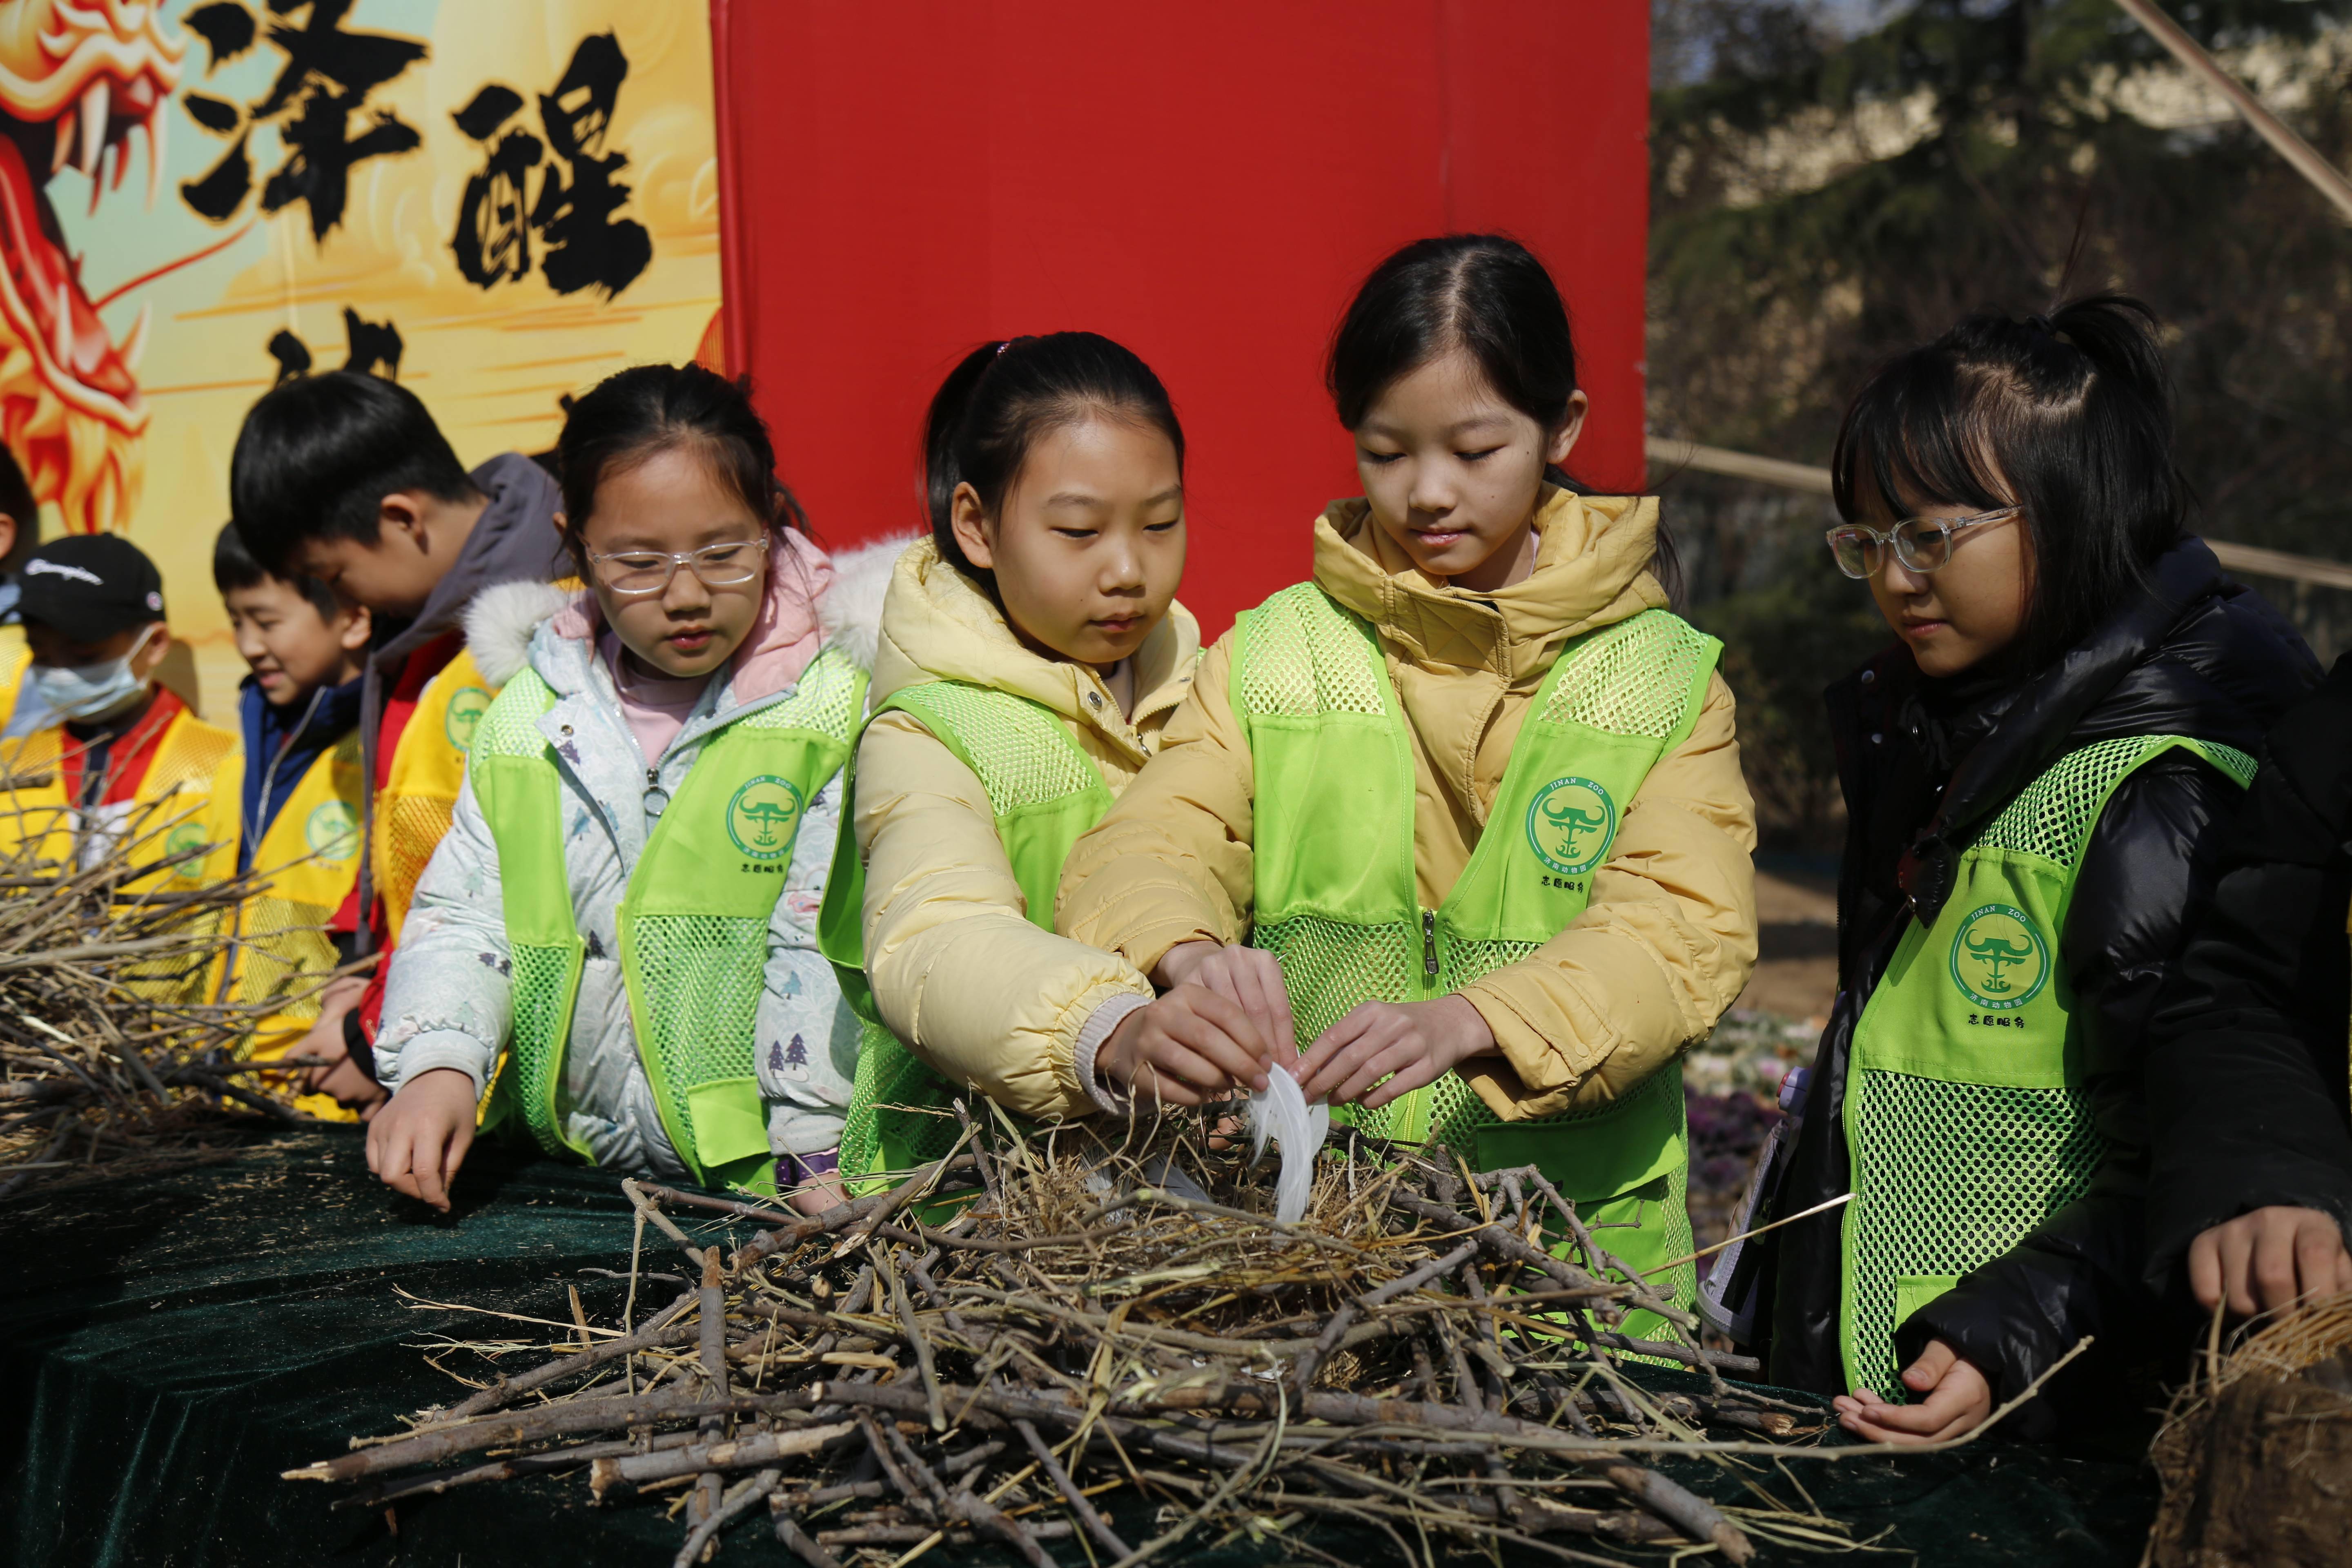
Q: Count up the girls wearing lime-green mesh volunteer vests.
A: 4